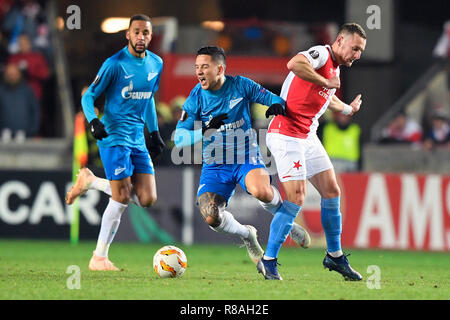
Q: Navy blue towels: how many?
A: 0